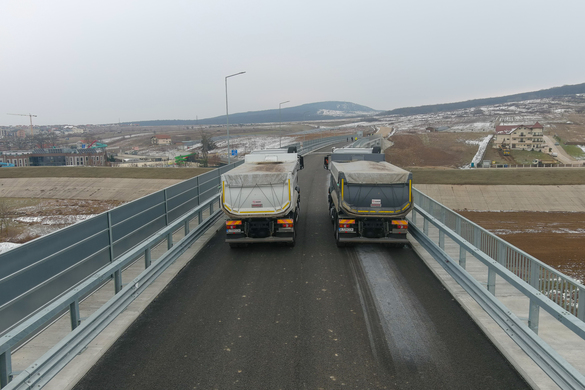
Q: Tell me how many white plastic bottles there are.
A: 0